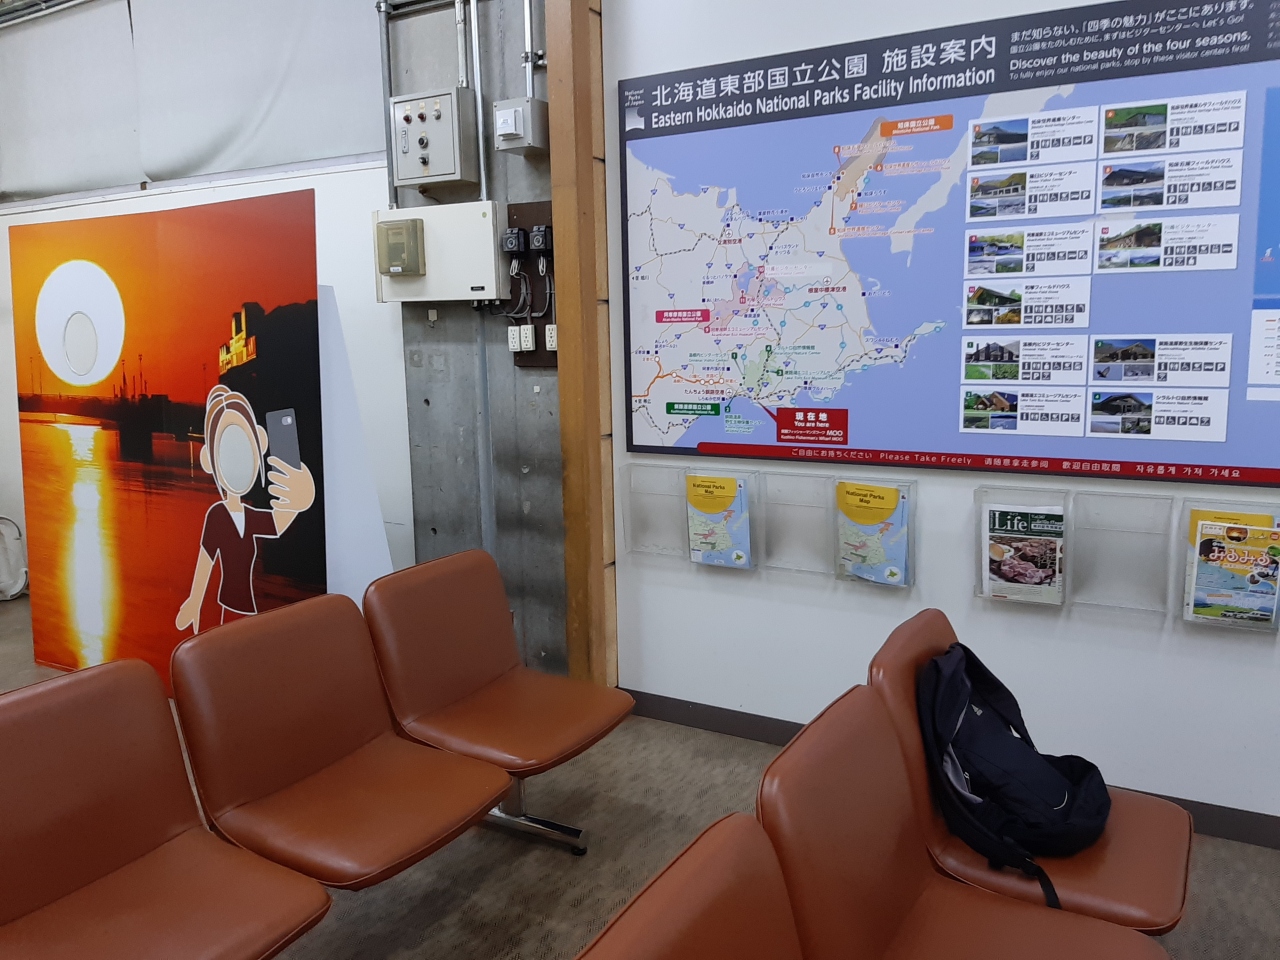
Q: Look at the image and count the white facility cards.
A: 11